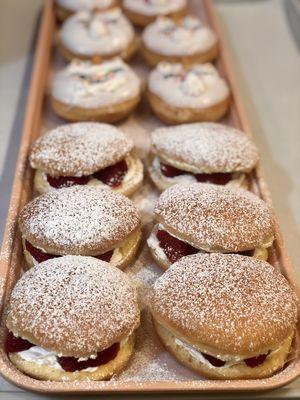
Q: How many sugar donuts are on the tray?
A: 6